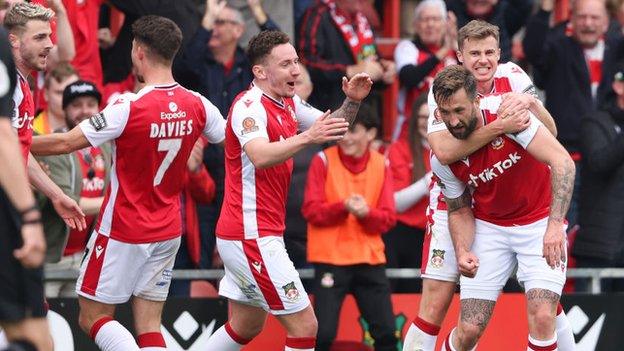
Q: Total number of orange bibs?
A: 1